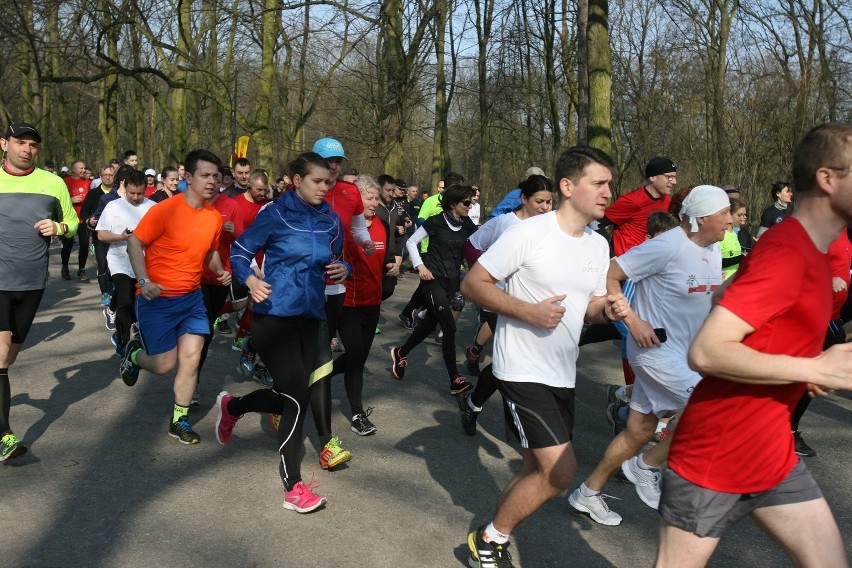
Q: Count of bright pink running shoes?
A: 2